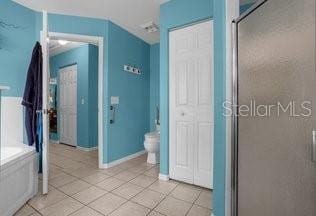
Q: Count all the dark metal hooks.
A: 3